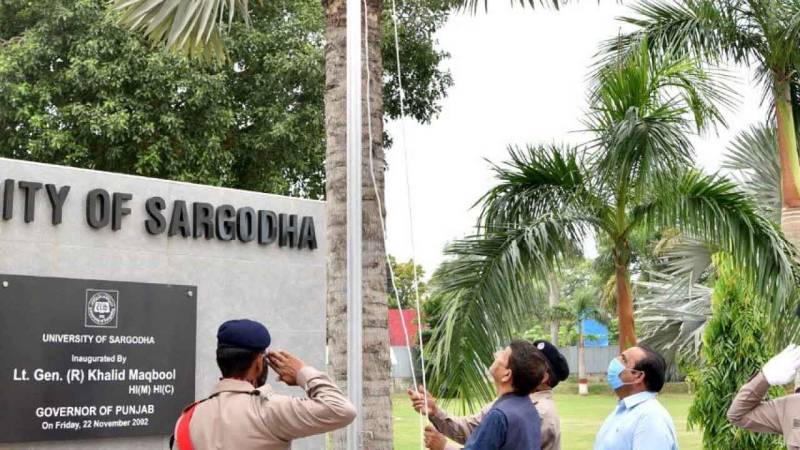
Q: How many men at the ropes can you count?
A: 2